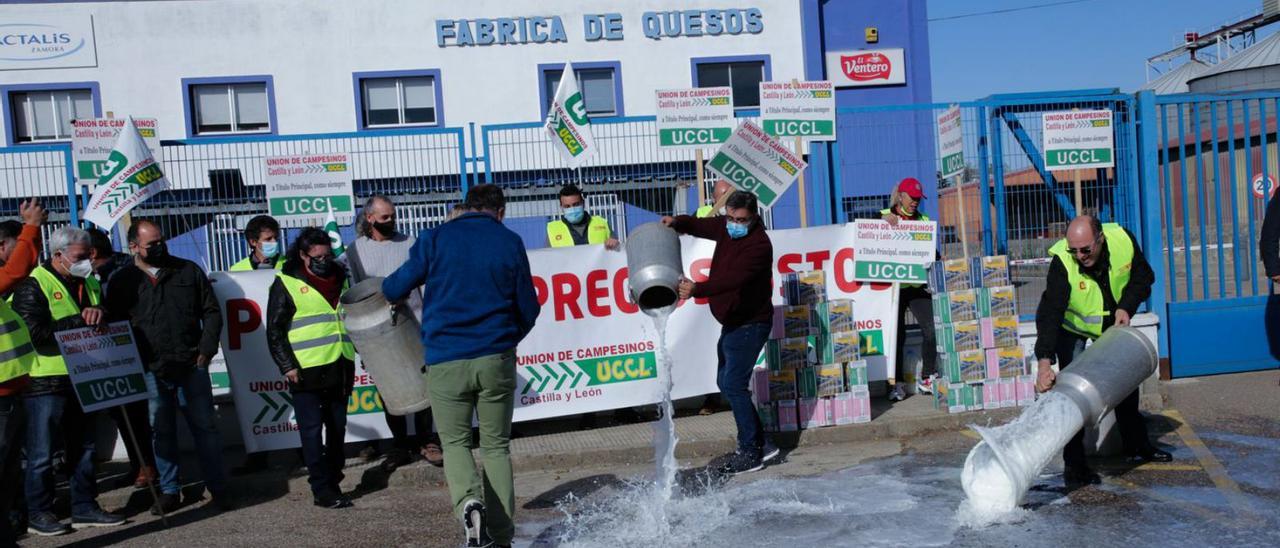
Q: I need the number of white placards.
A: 9